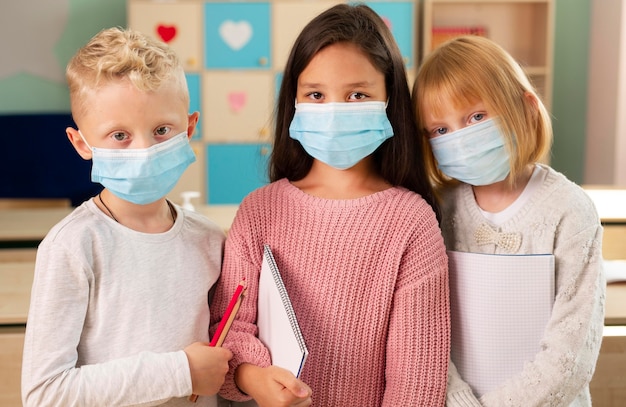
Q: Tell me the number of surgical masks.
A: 3